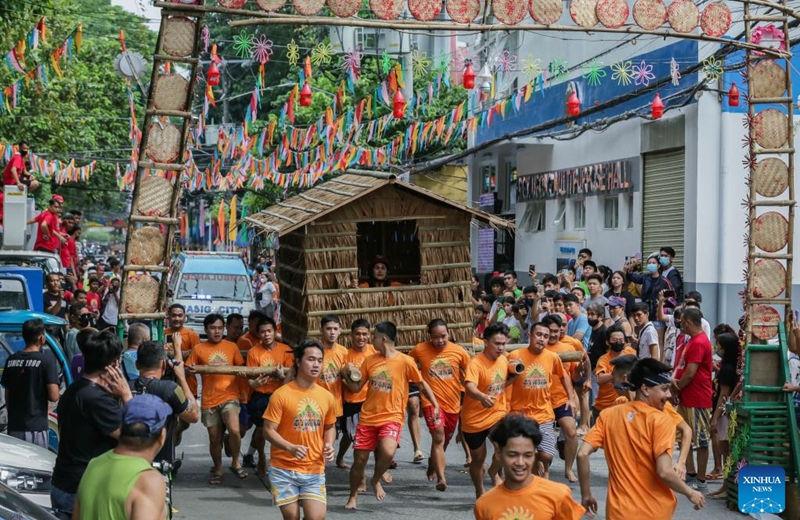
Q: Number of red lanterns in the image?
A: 7